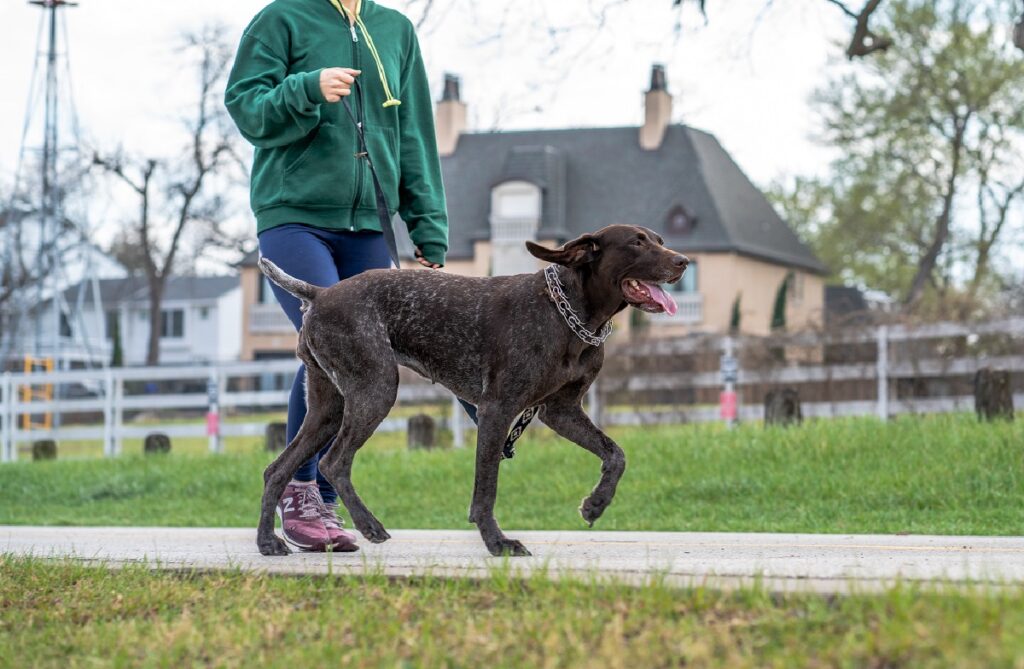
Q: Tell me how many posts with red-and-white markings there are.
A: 2